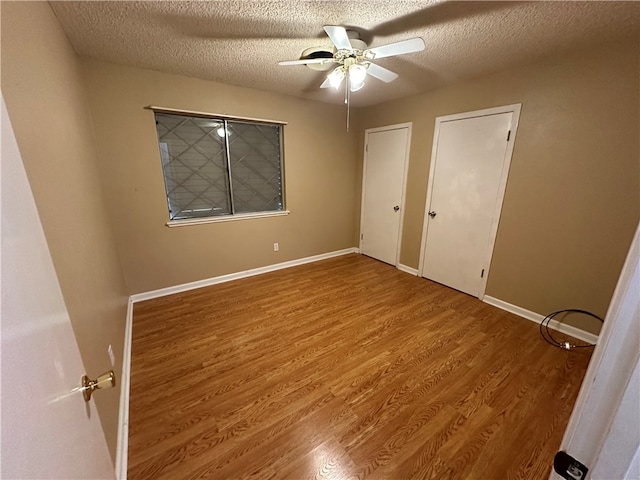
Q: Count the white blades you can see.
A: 5